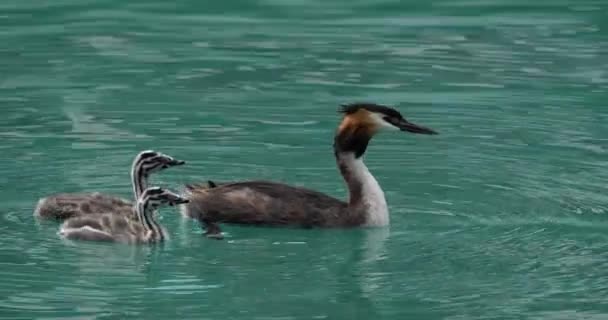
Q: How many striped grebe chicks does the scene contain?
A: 2